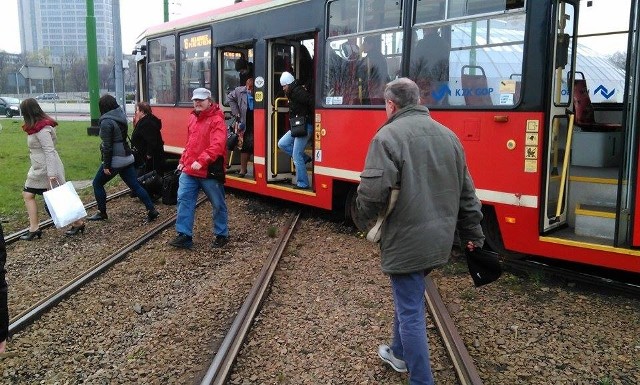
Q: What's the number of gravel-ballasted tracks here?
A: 2